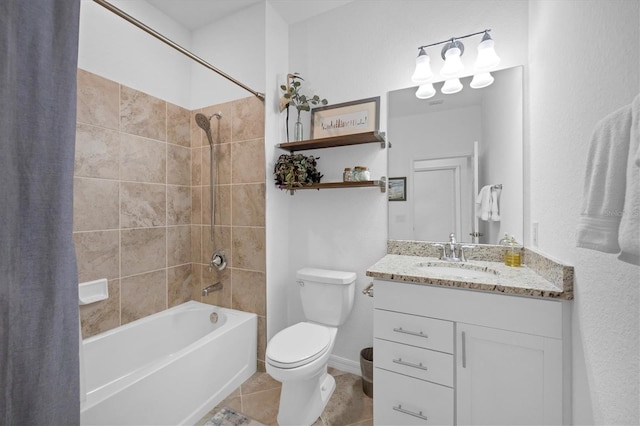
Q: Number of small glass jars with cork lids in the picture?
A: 2